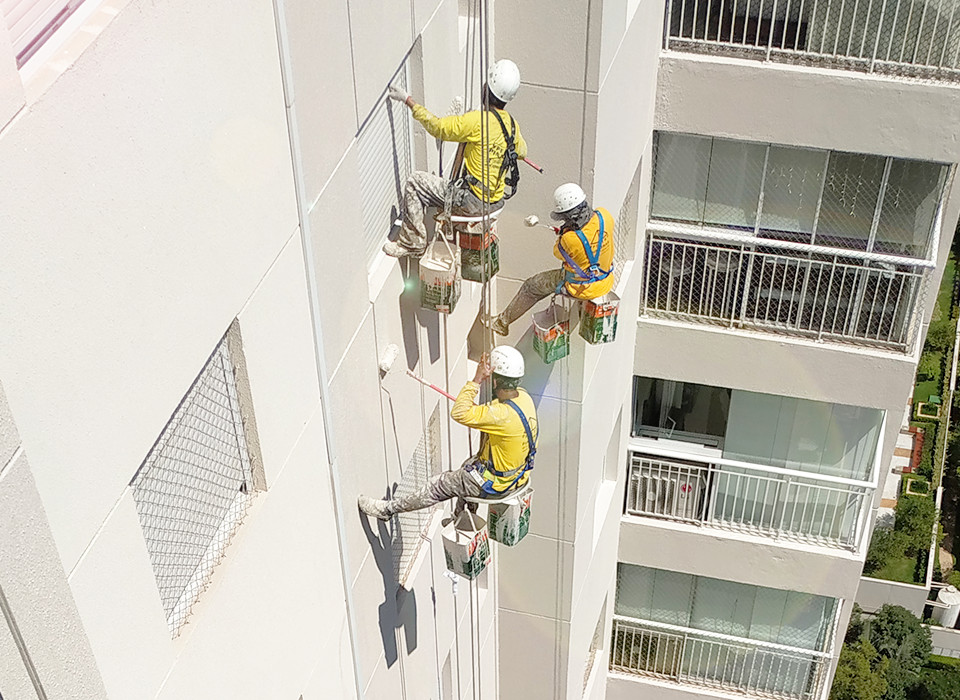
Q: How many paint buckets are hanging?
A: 6